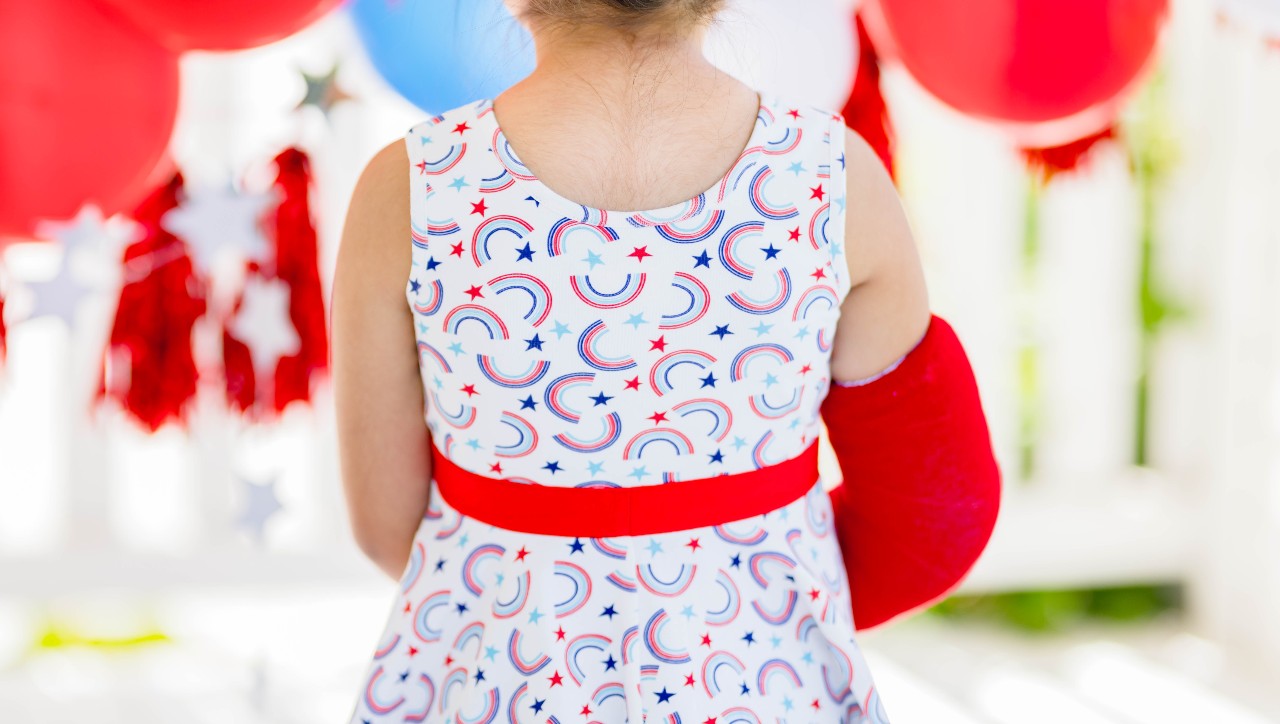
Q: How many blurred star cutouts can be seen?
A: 6